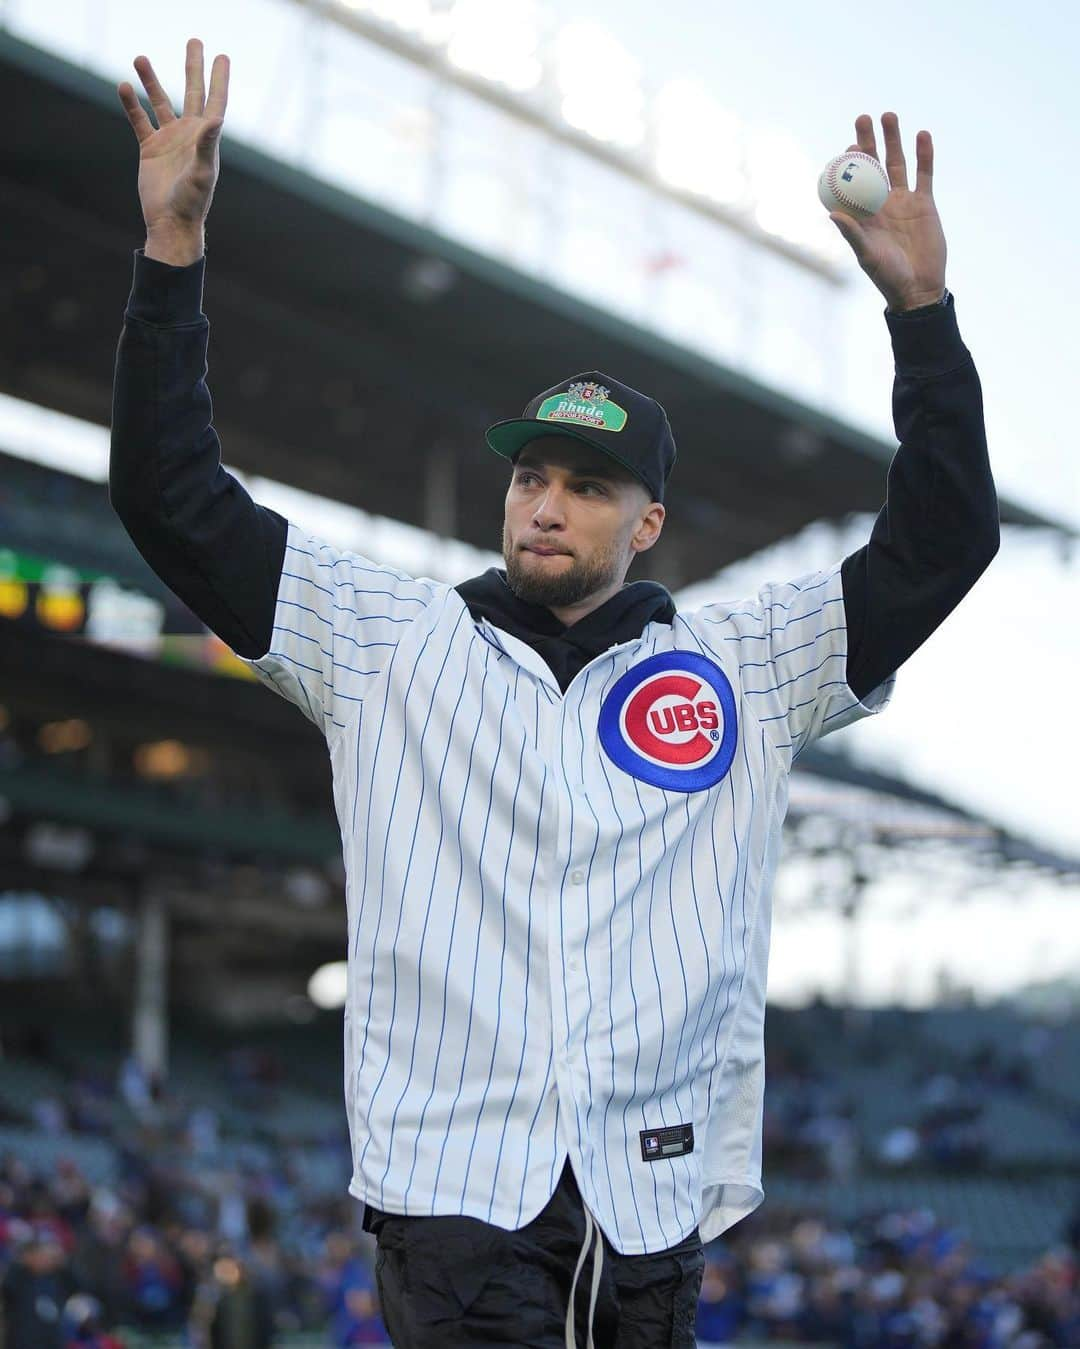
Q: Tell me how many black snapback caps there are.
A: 1